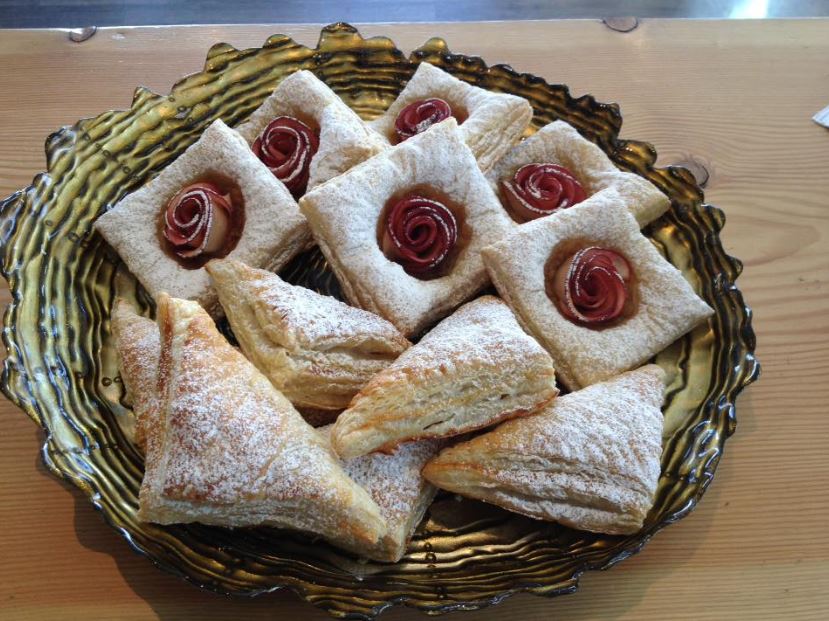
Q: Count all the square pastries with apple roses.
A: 6